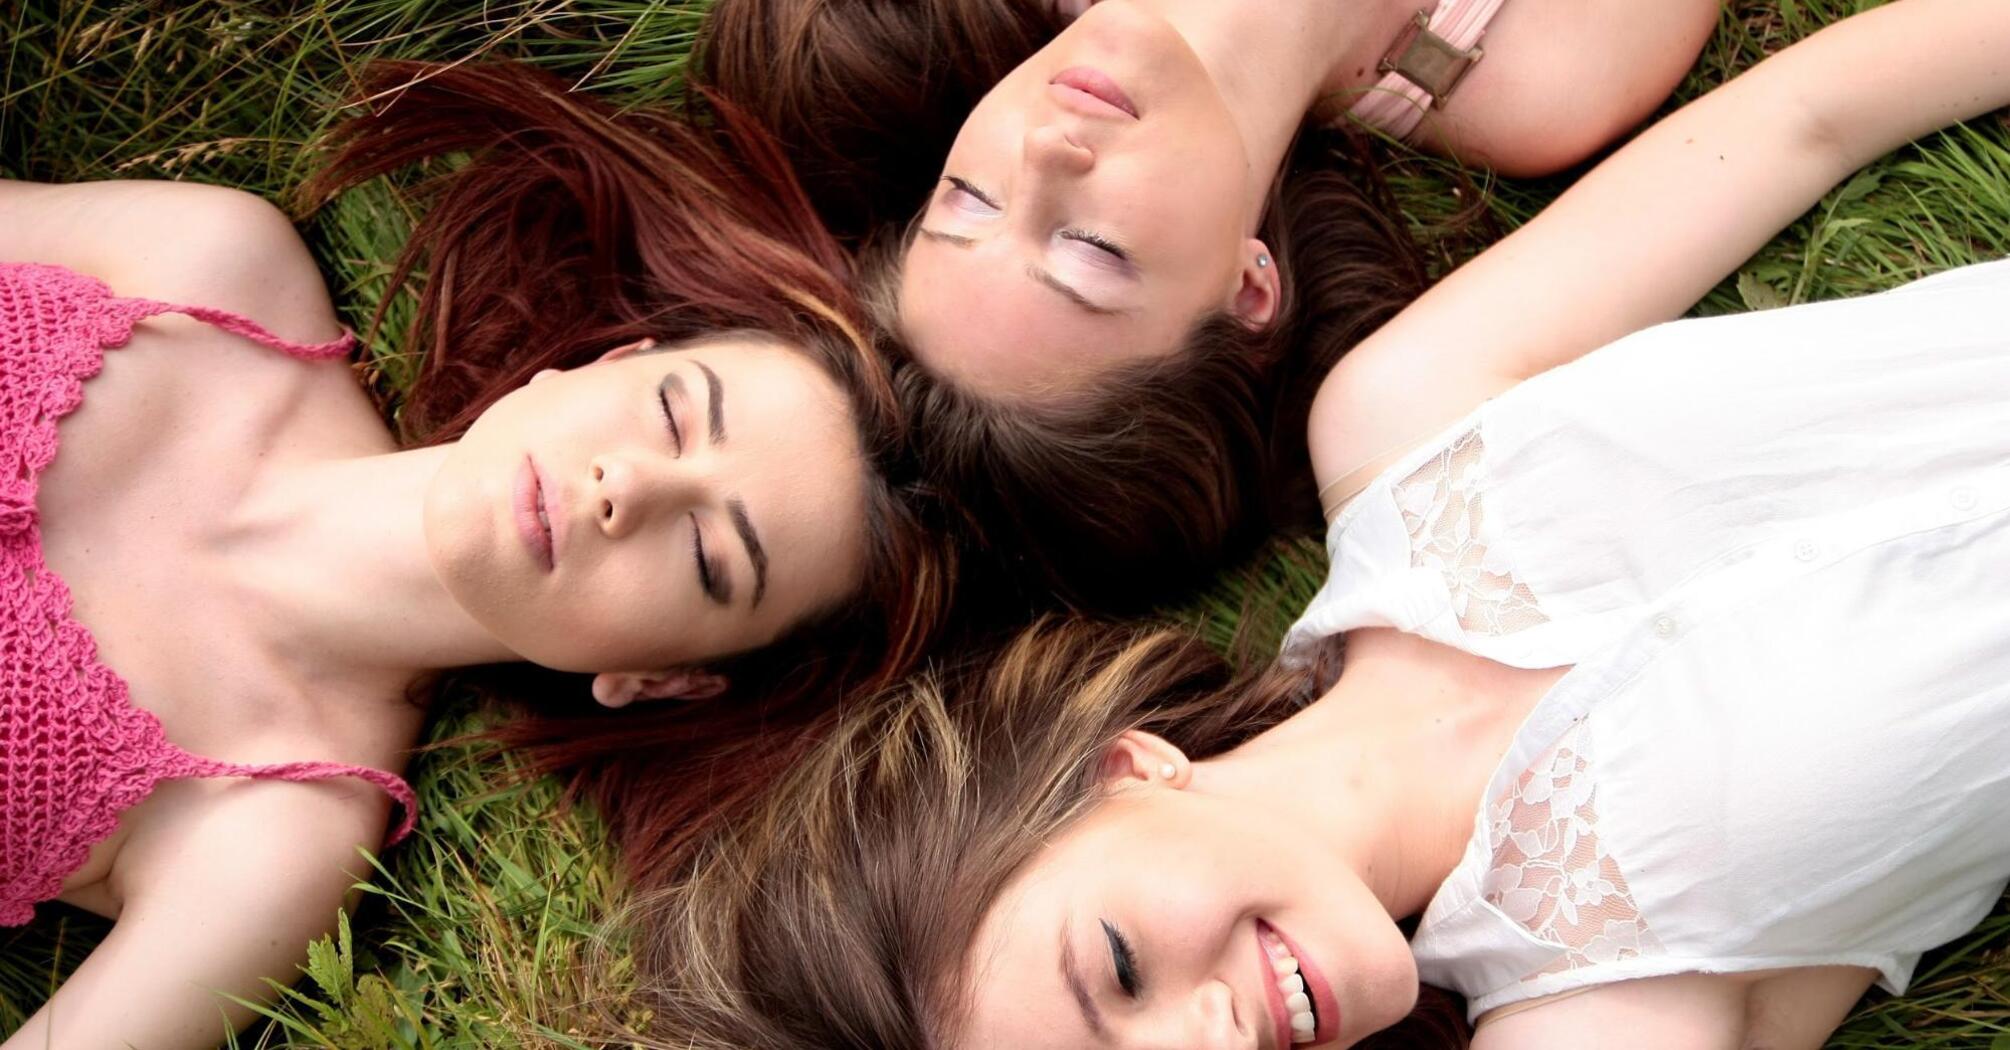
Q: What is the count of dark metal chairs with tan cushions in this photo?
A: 0